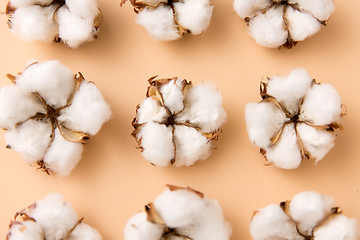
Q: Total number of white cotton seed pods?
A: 9